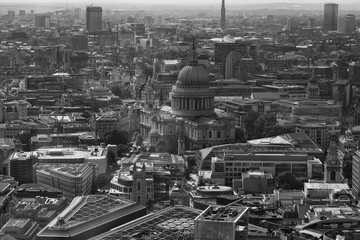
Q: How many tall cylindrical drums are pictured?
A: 1